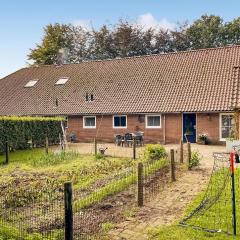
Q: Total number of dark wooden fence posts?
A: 9